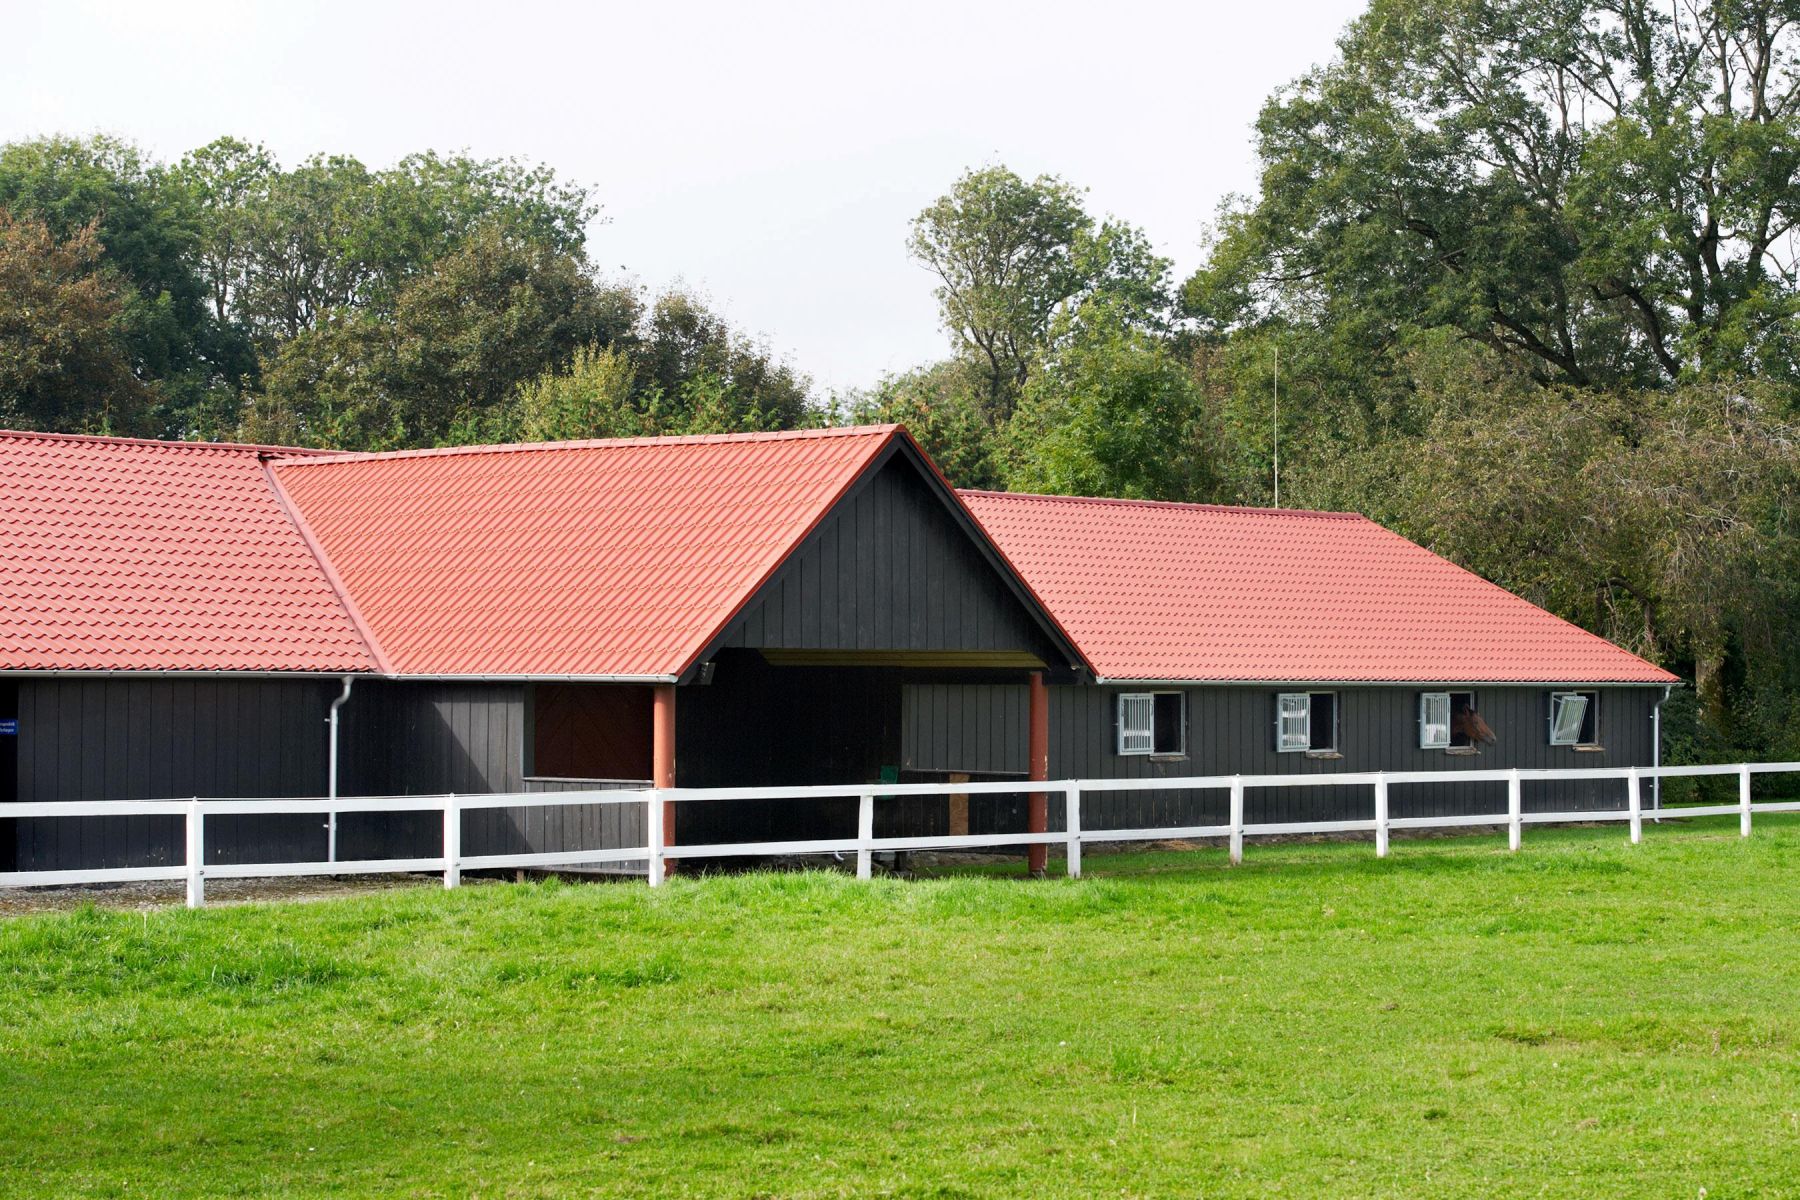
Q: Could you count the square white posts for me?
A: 10